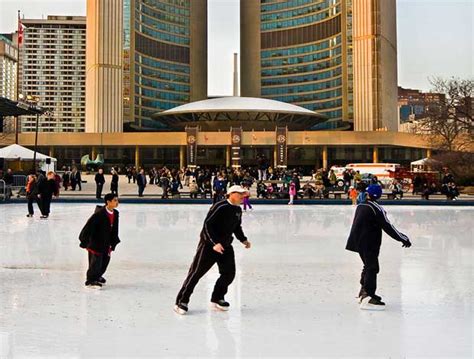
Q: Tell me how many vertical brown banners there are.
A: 3